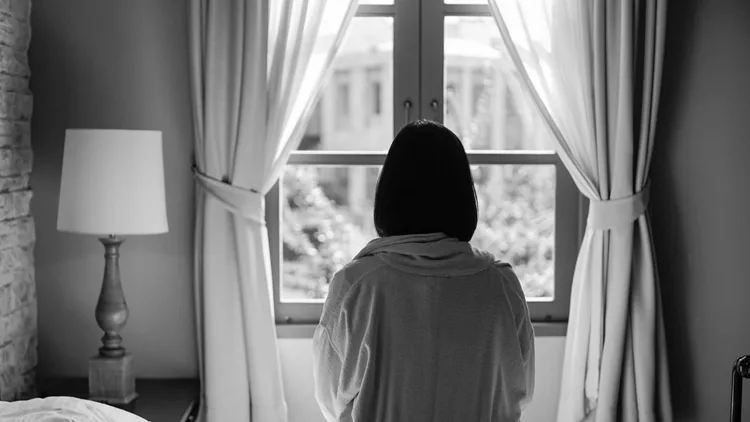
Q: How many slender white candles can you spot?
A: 0